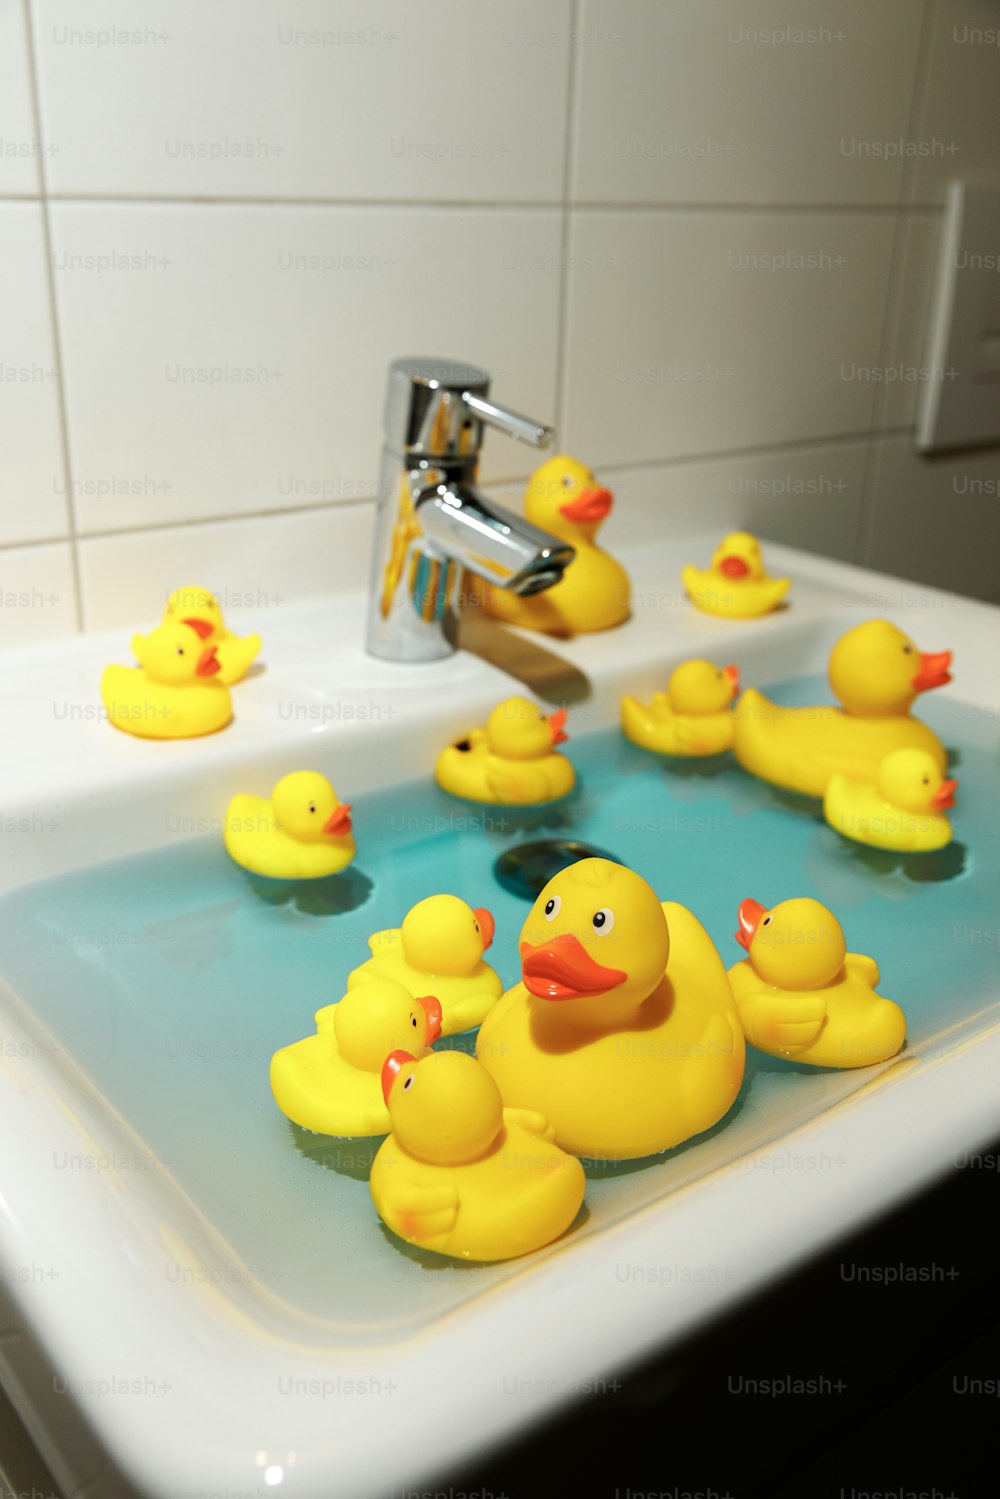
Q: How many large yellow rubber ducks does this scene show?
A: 3